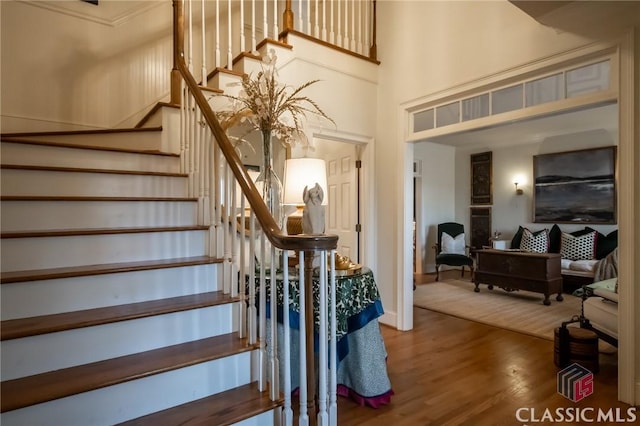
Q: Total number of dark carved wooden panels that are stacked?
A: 2